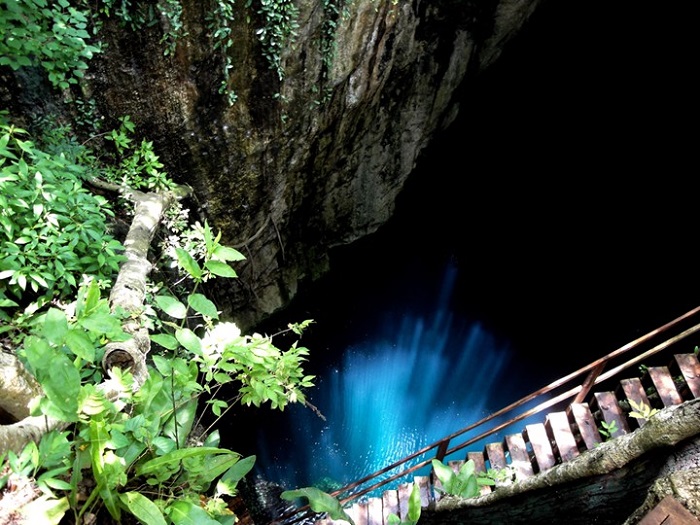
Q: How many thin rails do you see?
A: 2